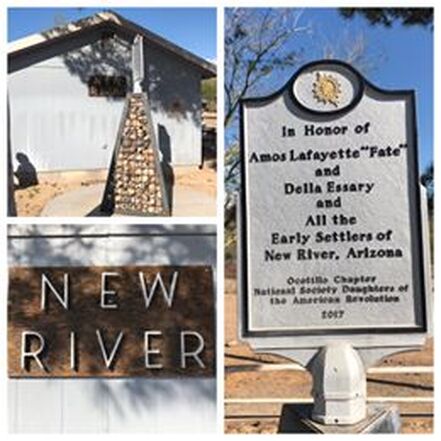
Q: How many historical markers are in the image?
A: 1